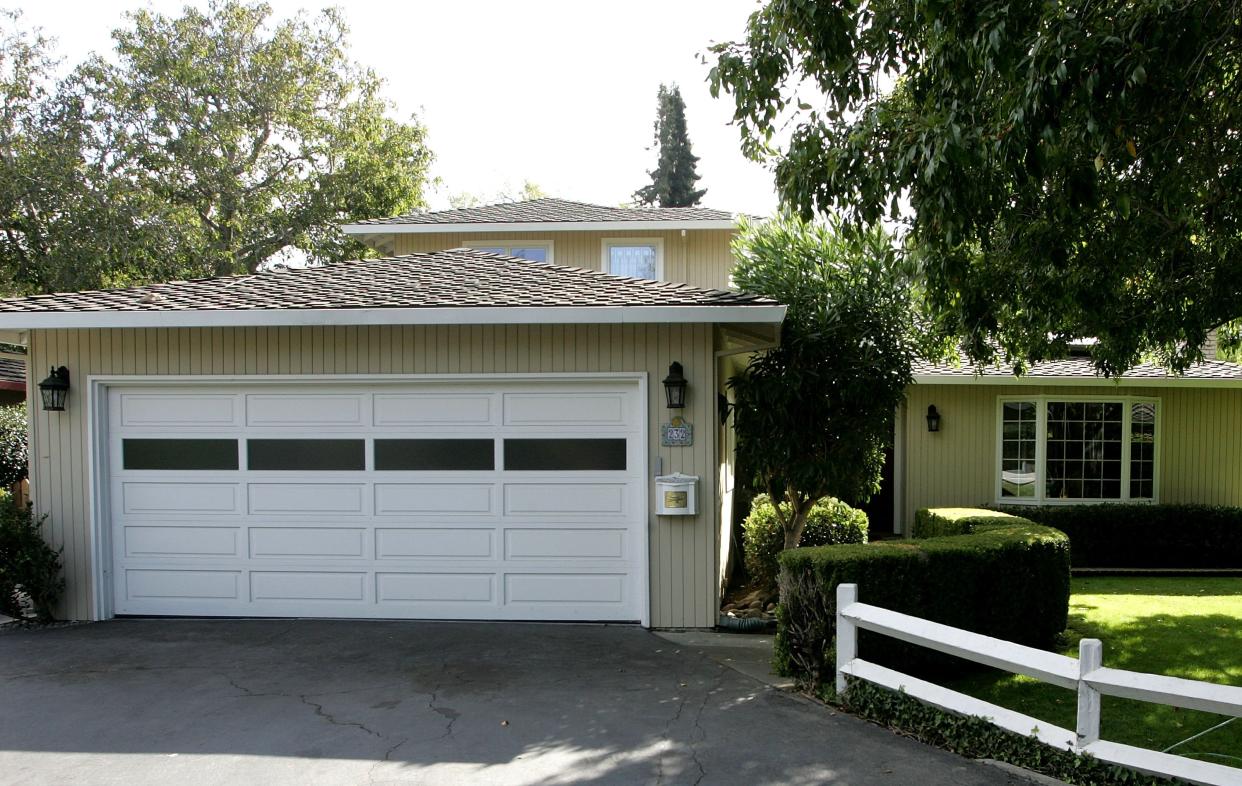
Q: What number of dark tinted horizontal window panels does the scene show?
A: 4